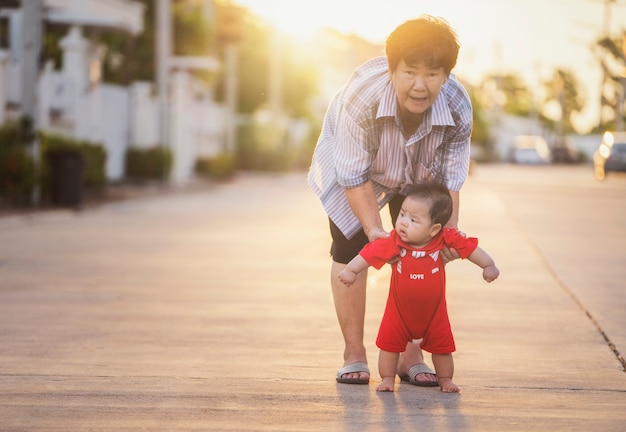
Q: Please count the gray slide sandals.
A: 2